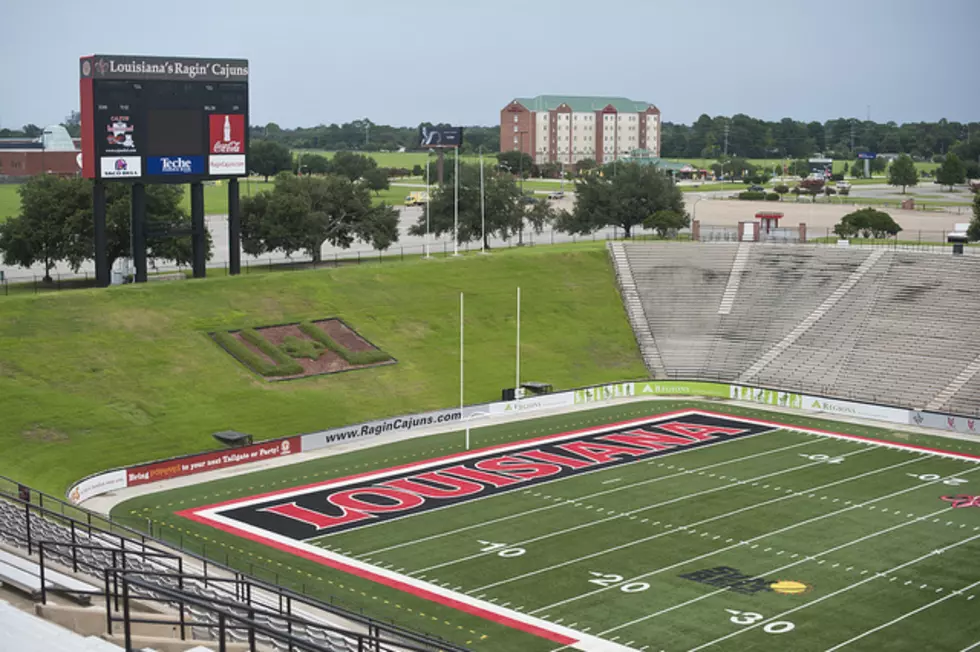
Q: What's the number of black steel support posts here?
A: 4